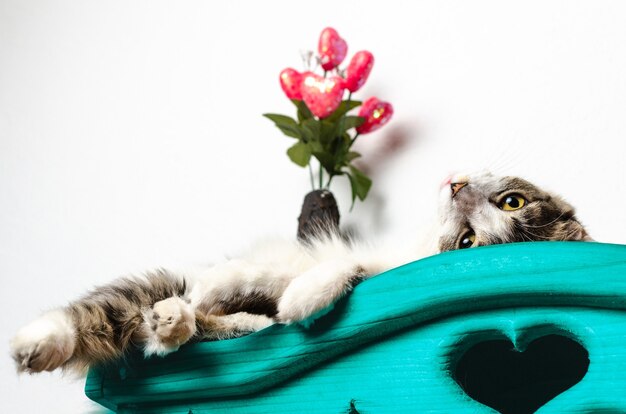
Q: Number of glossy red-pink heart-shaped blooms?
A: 5